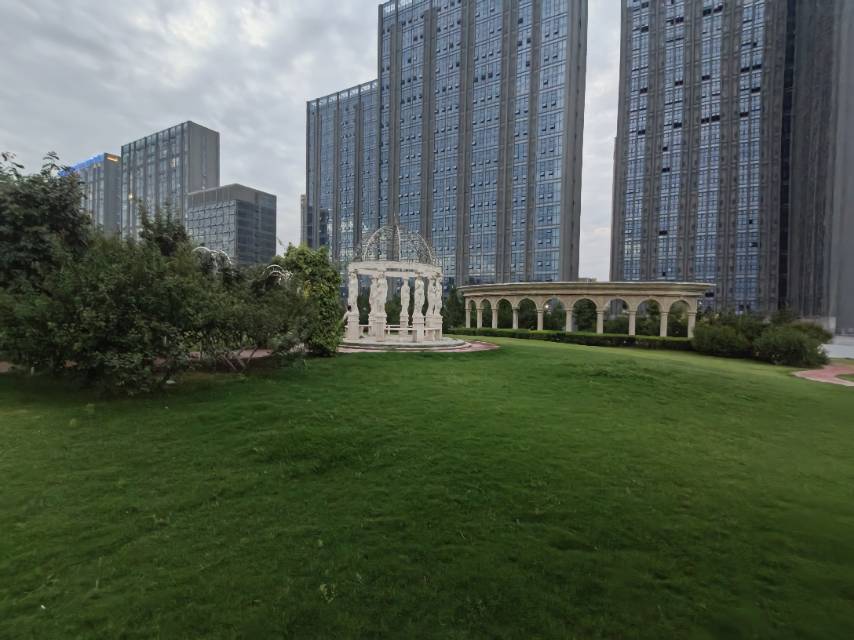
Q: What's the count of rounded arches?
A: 9